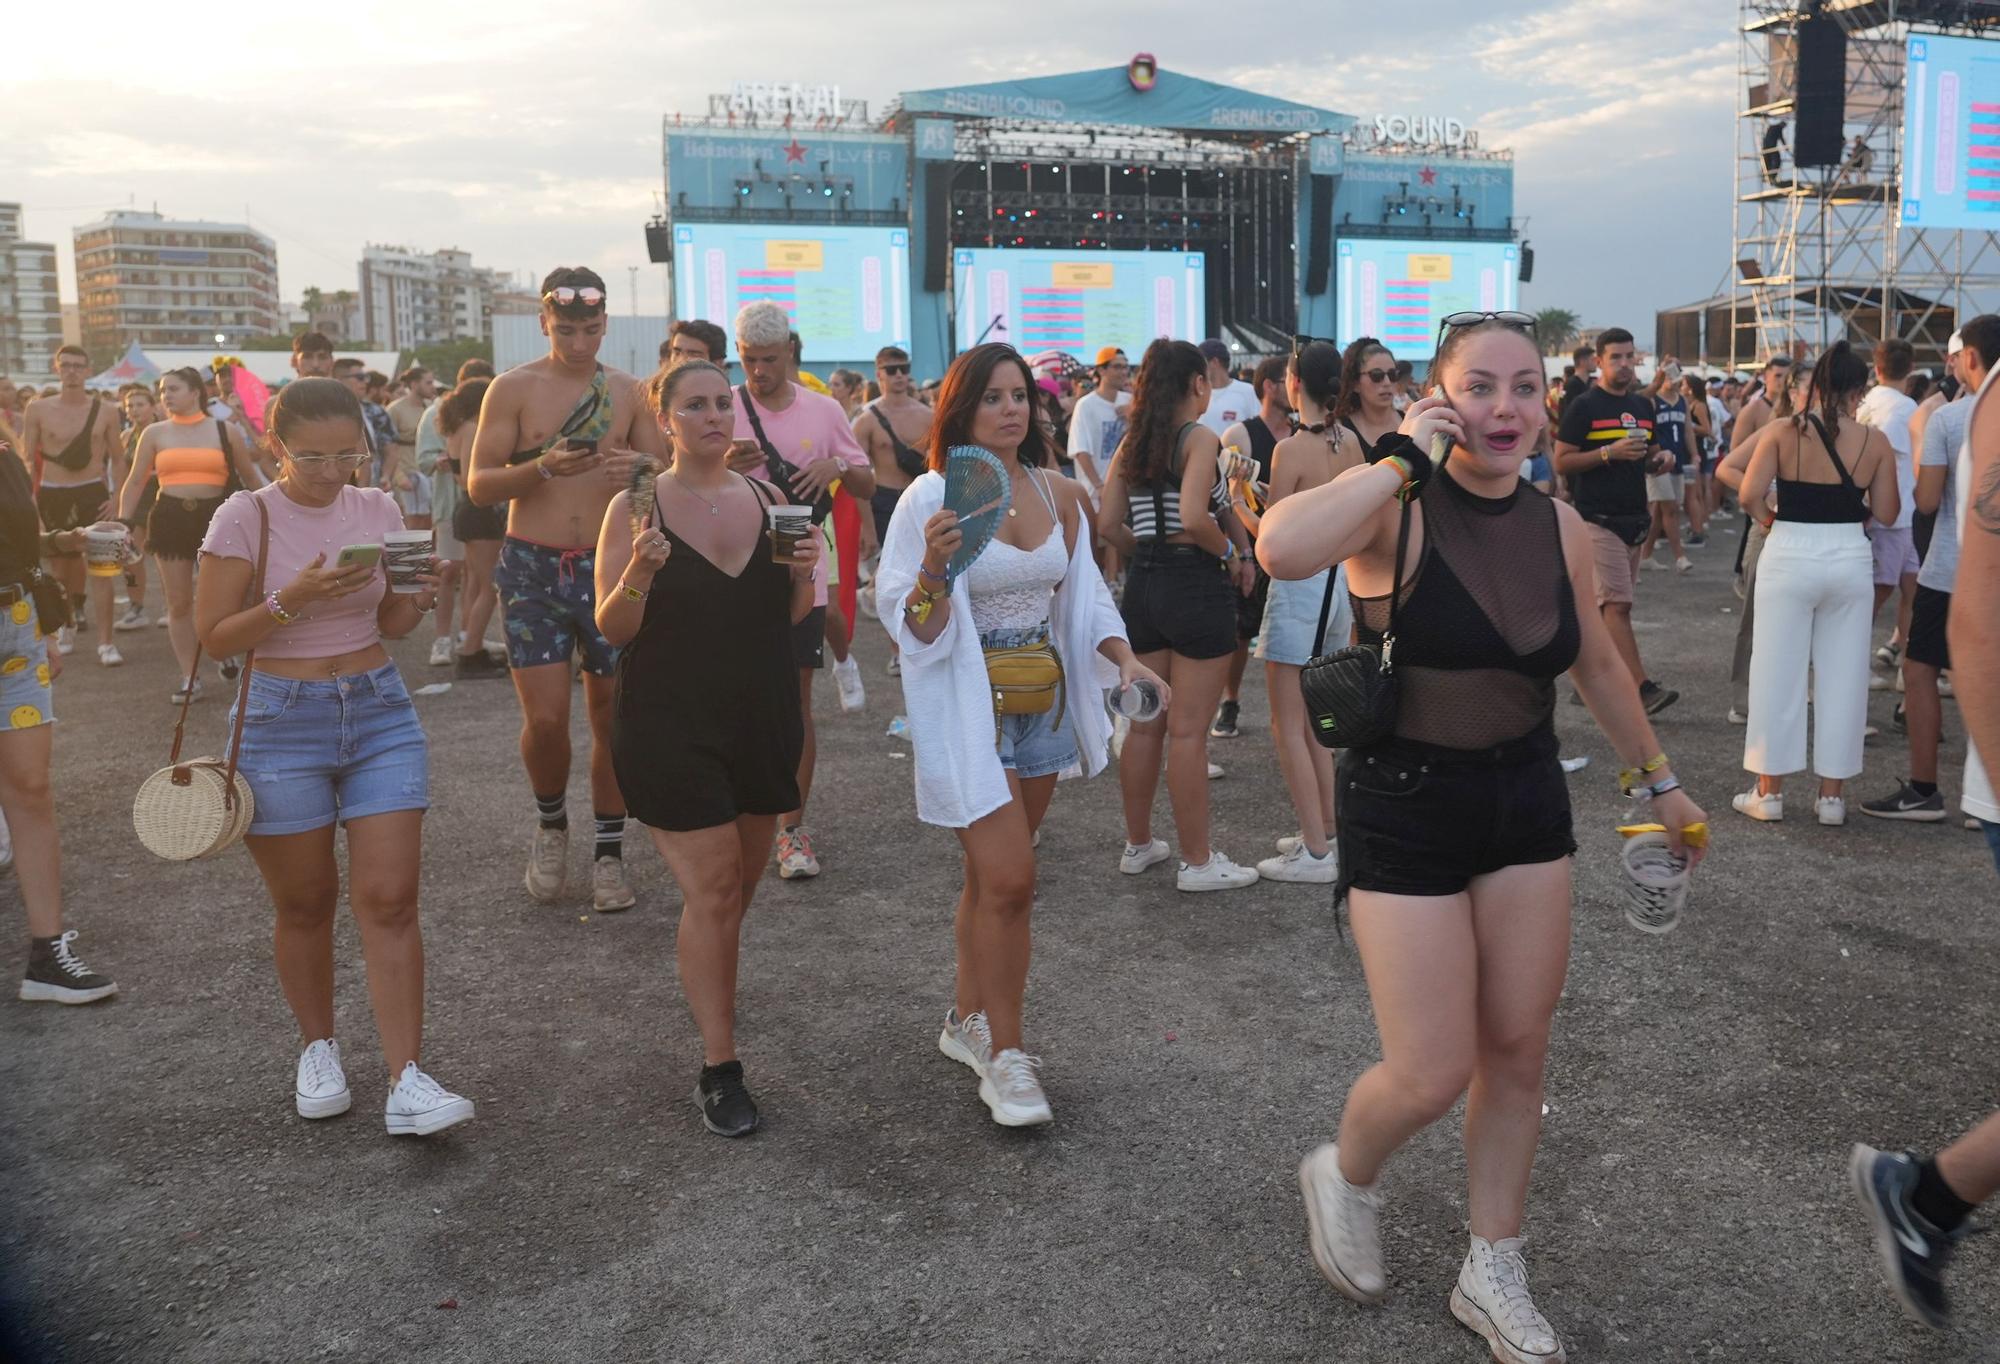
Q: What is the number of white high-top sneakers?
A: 2